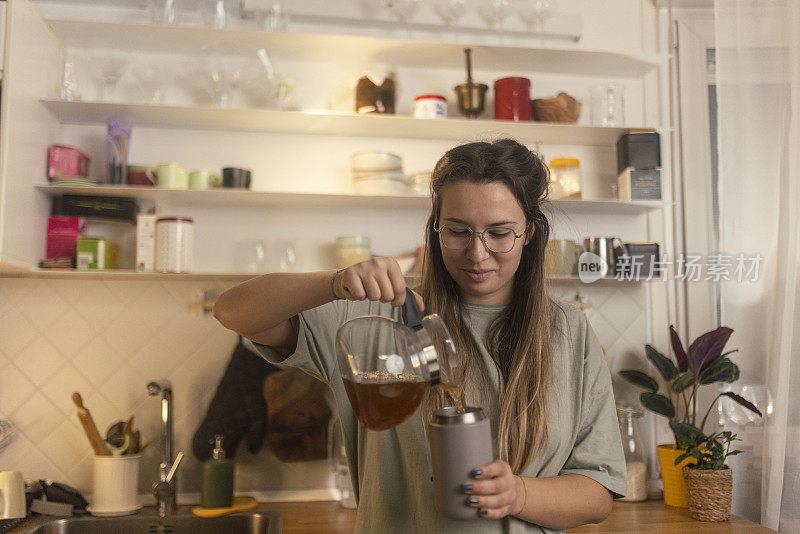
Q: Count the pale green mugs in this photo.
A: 2